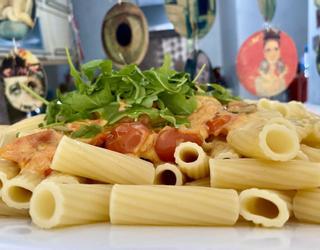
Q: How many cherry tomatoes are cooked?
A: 2